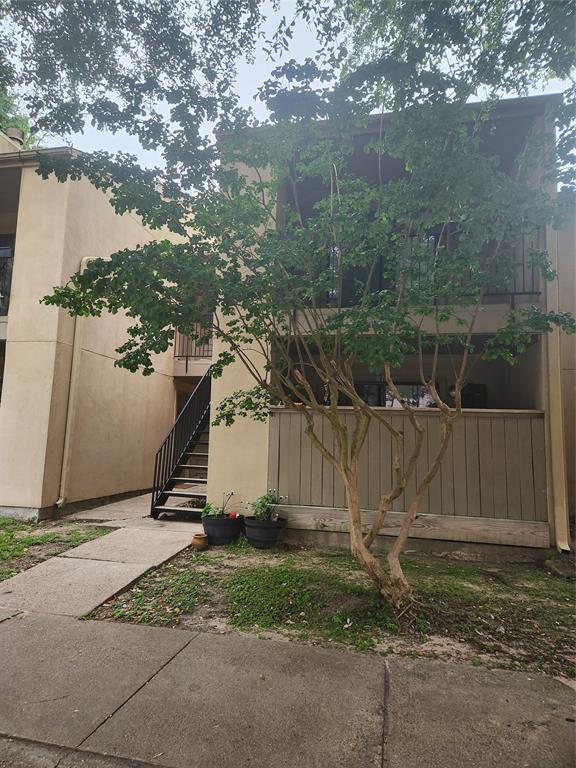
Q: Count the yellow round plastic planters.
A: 0